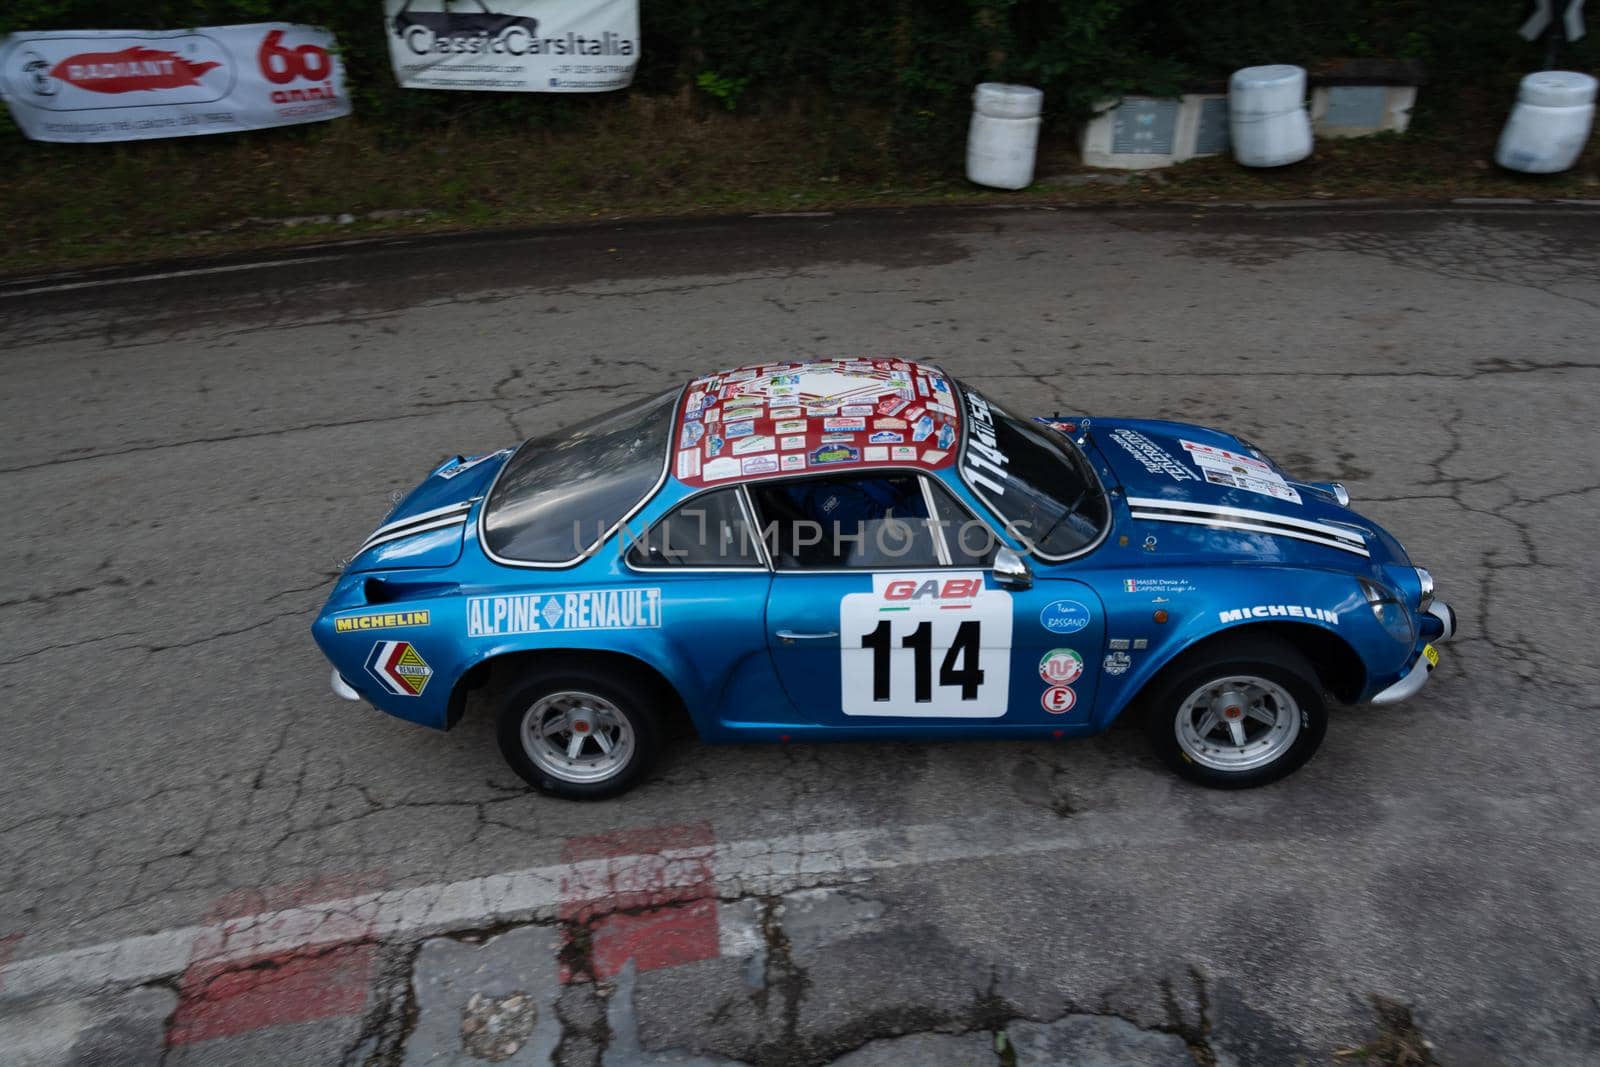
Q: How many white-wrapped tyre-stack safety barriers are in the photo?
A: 3